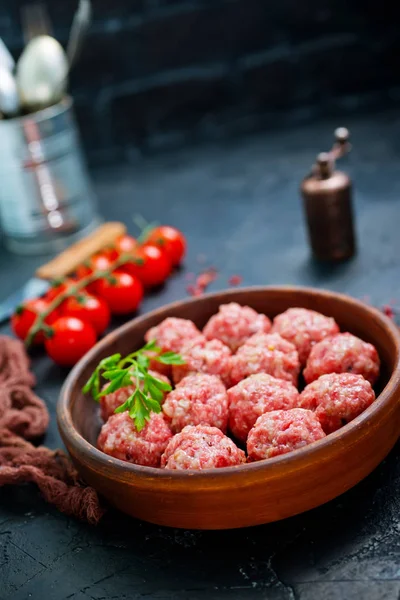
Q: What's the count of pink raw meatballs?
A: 13